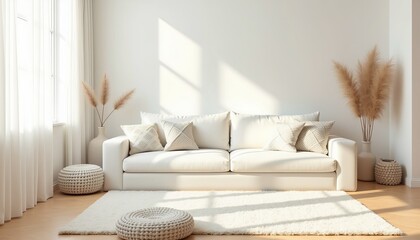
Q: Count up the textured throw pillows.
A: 4